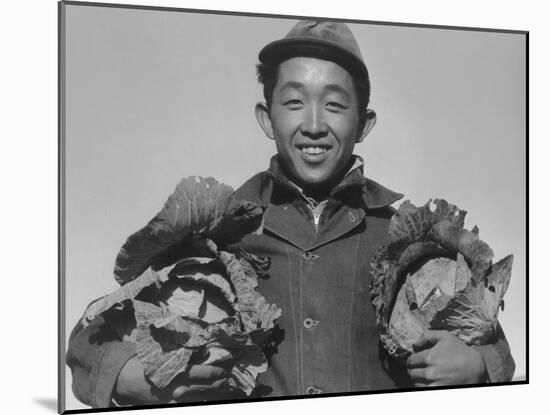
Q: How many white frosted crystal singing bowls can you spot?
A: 0